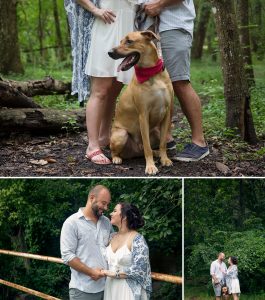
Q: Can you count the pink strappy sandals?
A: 1